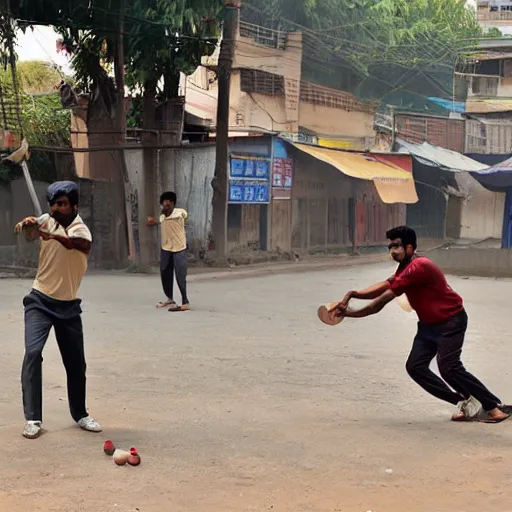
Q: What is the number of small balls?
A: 3